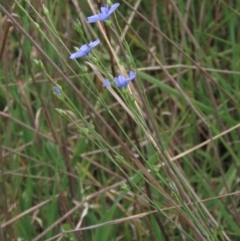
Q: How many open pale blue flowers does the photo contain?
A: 3